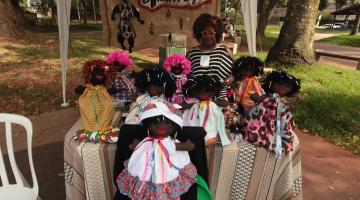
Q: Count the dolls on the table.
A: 8